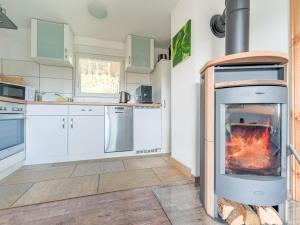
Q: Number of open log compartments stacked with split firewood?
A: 1